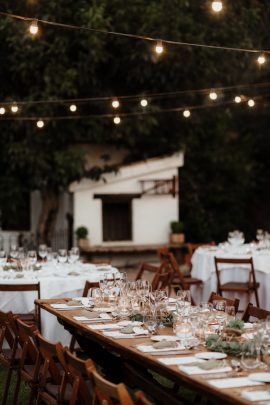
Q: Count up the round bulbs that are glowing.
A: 15